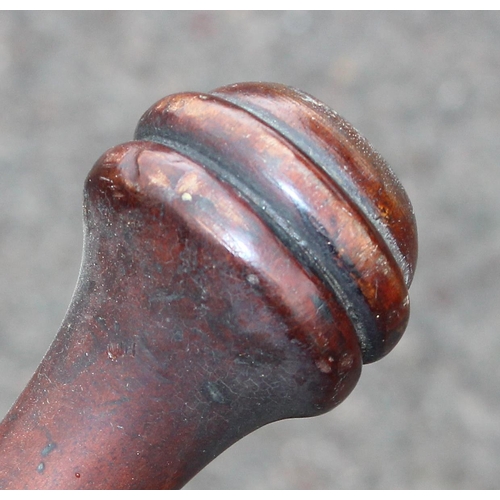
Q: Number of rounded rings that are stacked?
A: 3